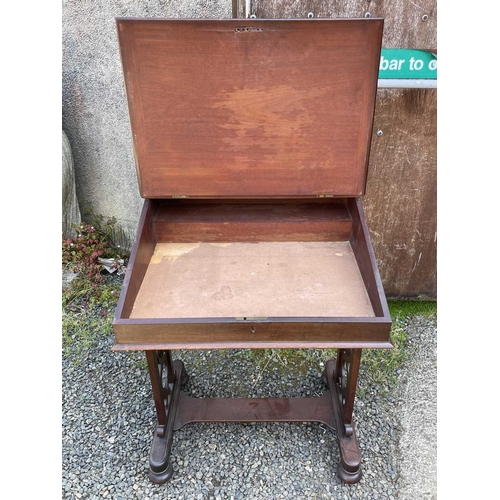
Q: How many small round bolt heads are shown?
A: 5